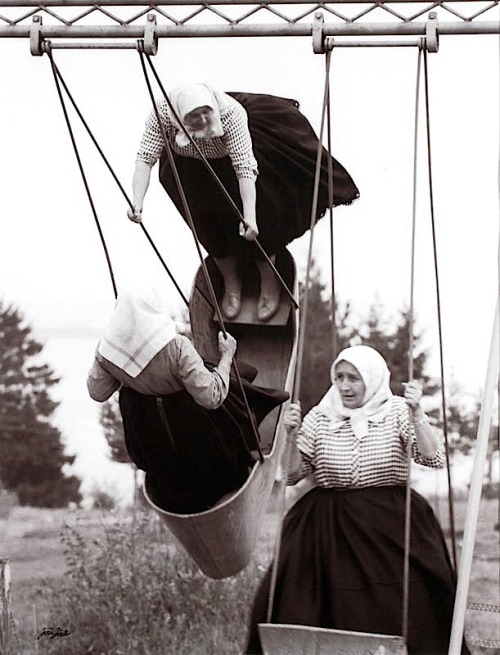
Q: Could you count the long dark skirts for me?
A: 3